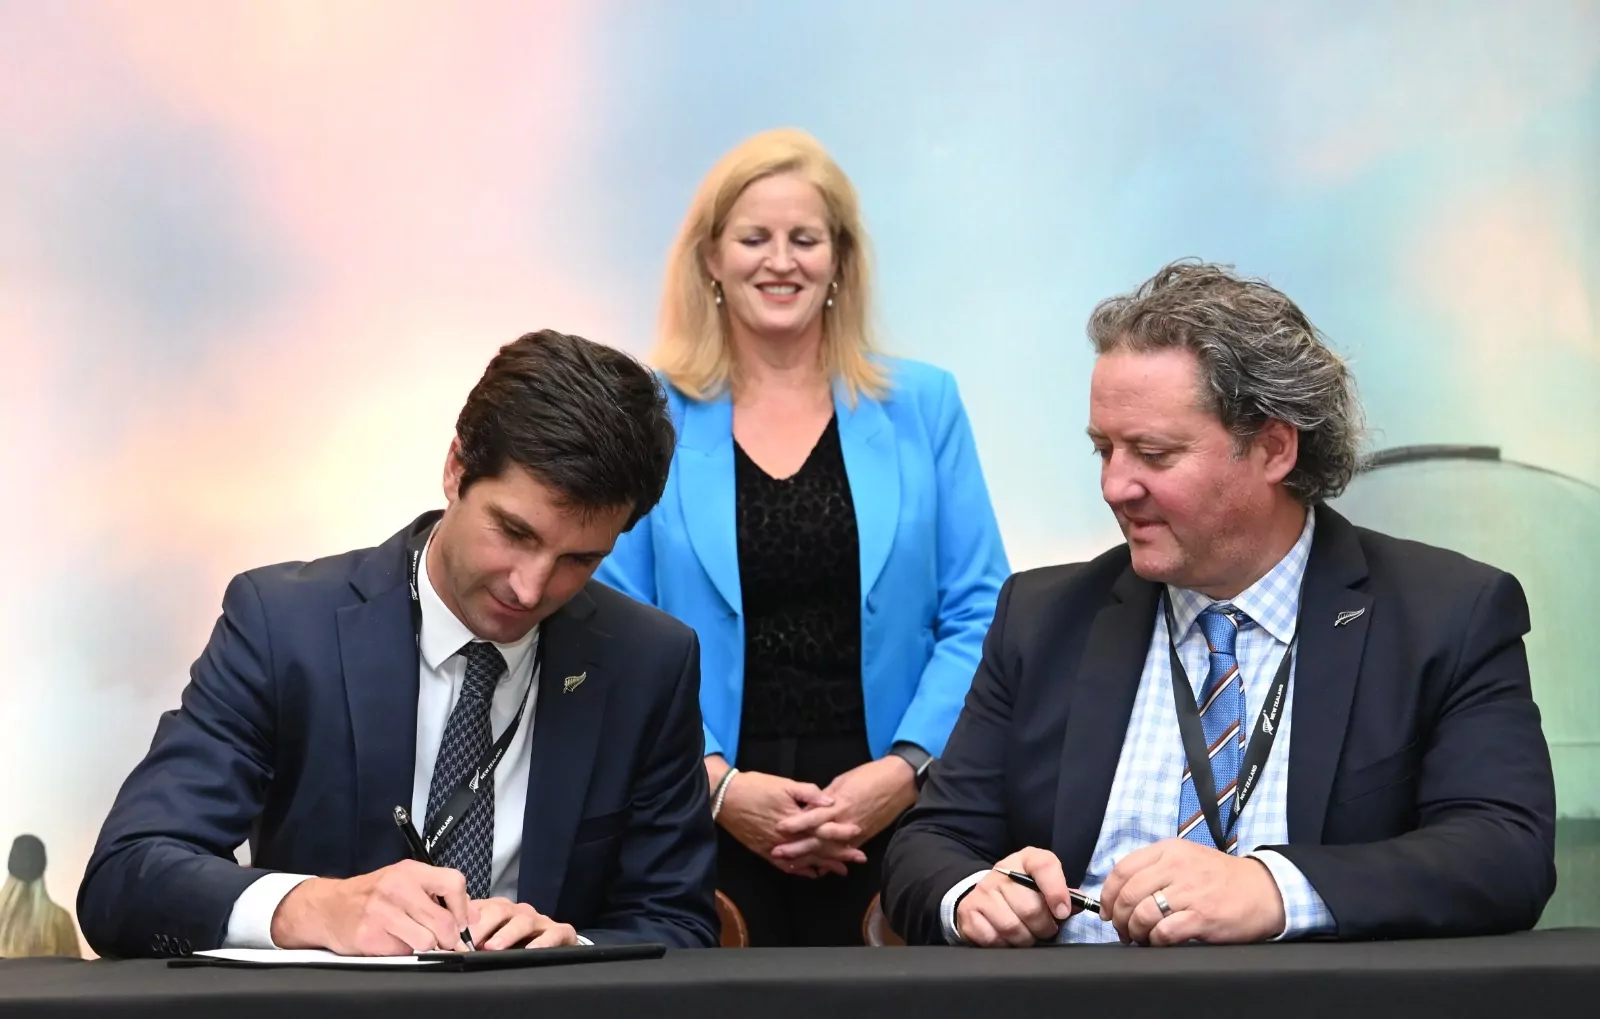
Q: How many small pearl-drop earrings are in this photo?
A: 2